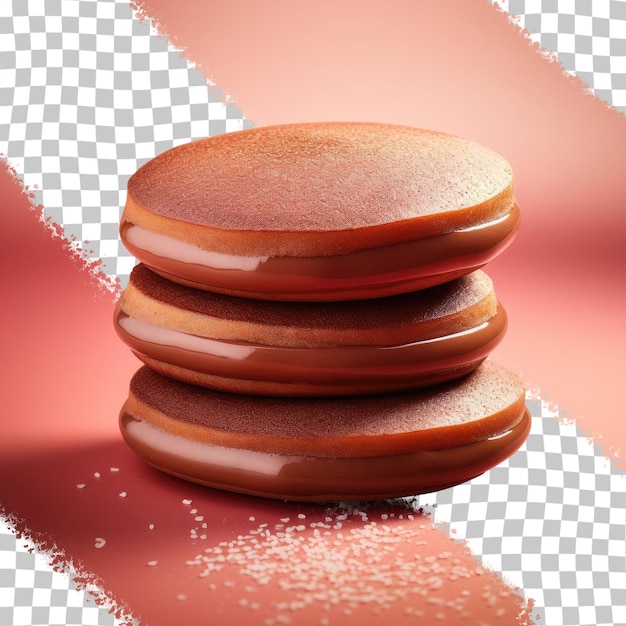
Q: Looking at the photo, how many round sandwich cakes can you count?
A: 3